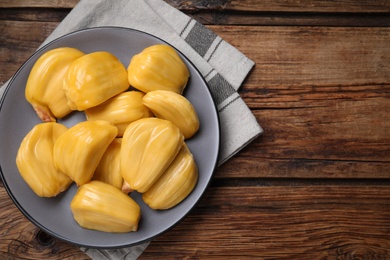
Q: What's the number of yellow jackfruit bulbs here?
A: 11